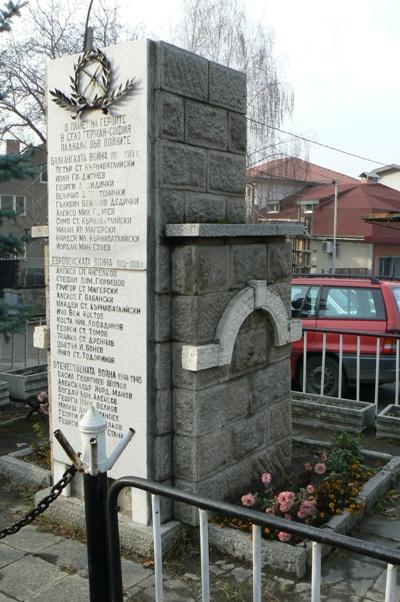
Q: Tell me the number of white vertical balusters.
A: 11